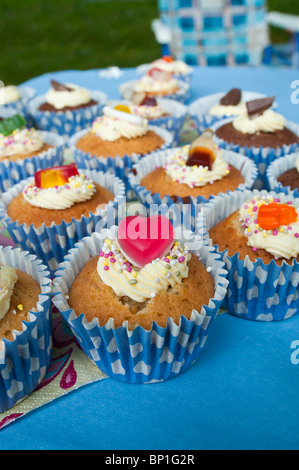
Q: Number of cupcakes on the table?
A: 15